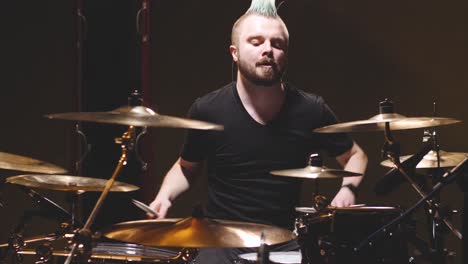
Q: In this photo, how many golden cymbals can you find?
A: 7